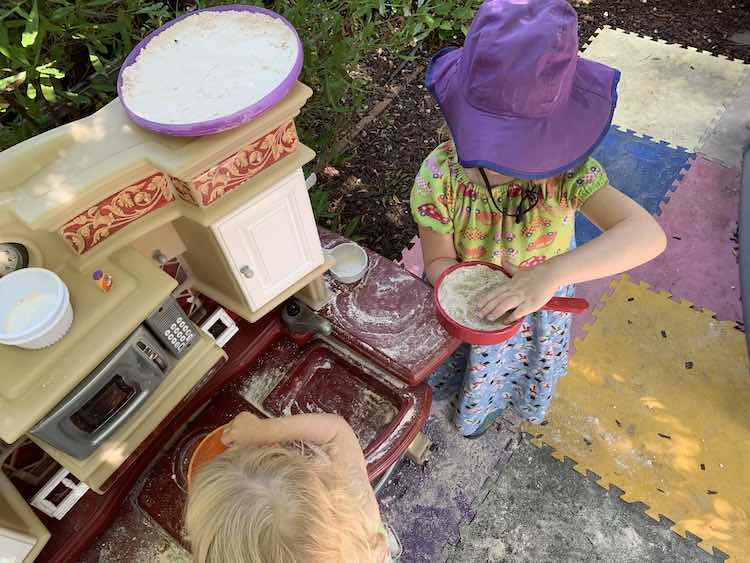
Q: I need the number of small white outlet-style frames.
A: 2